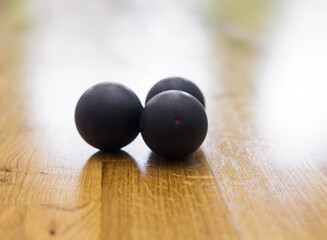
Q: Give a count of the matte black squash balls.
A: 3